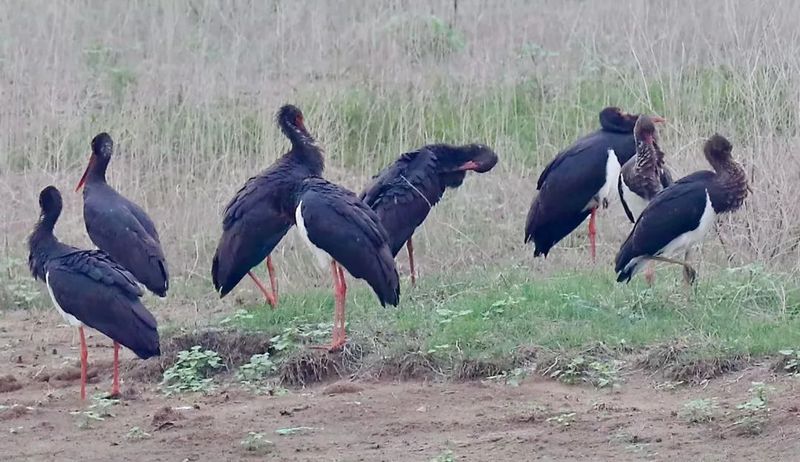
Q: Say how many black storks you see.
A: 8